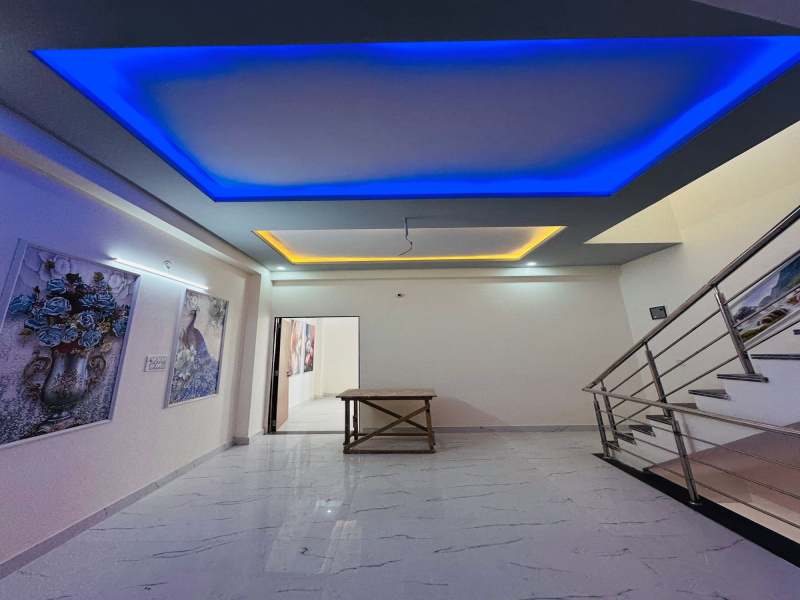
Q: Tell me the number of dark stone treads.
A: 9